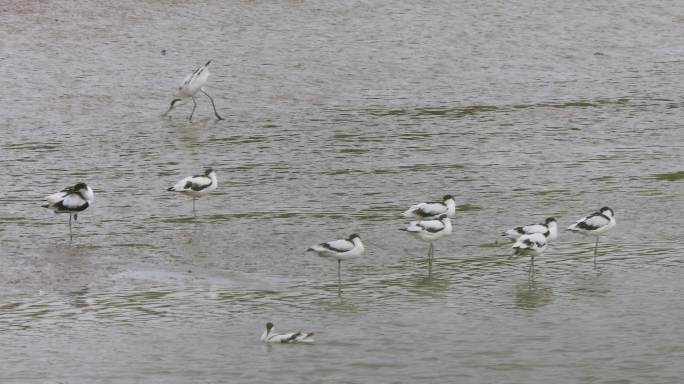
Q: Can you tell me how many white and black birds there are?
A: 10